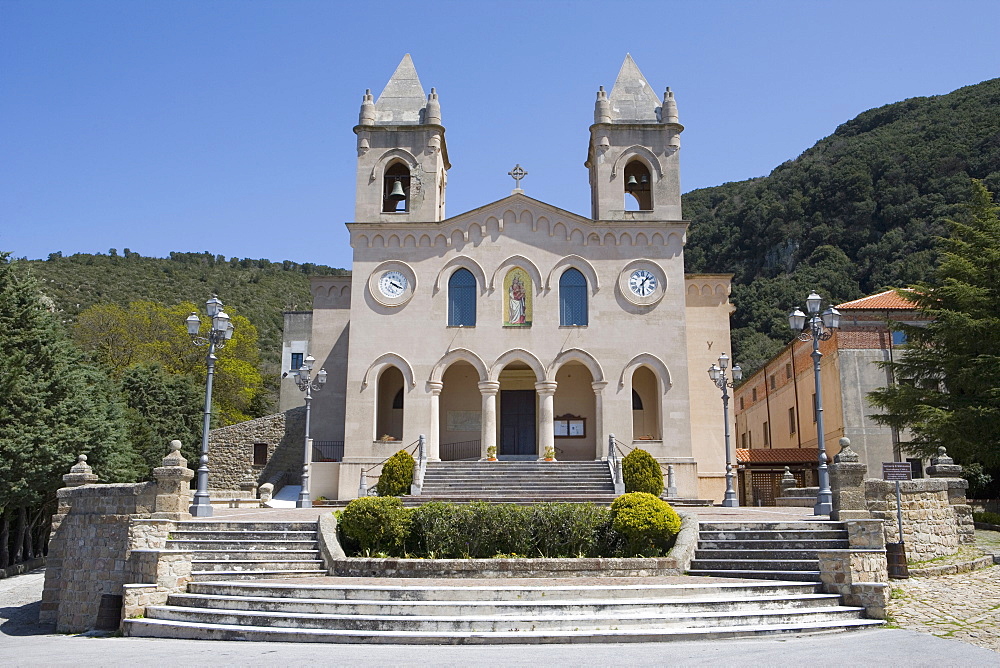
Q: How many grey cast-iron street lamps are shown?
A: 4